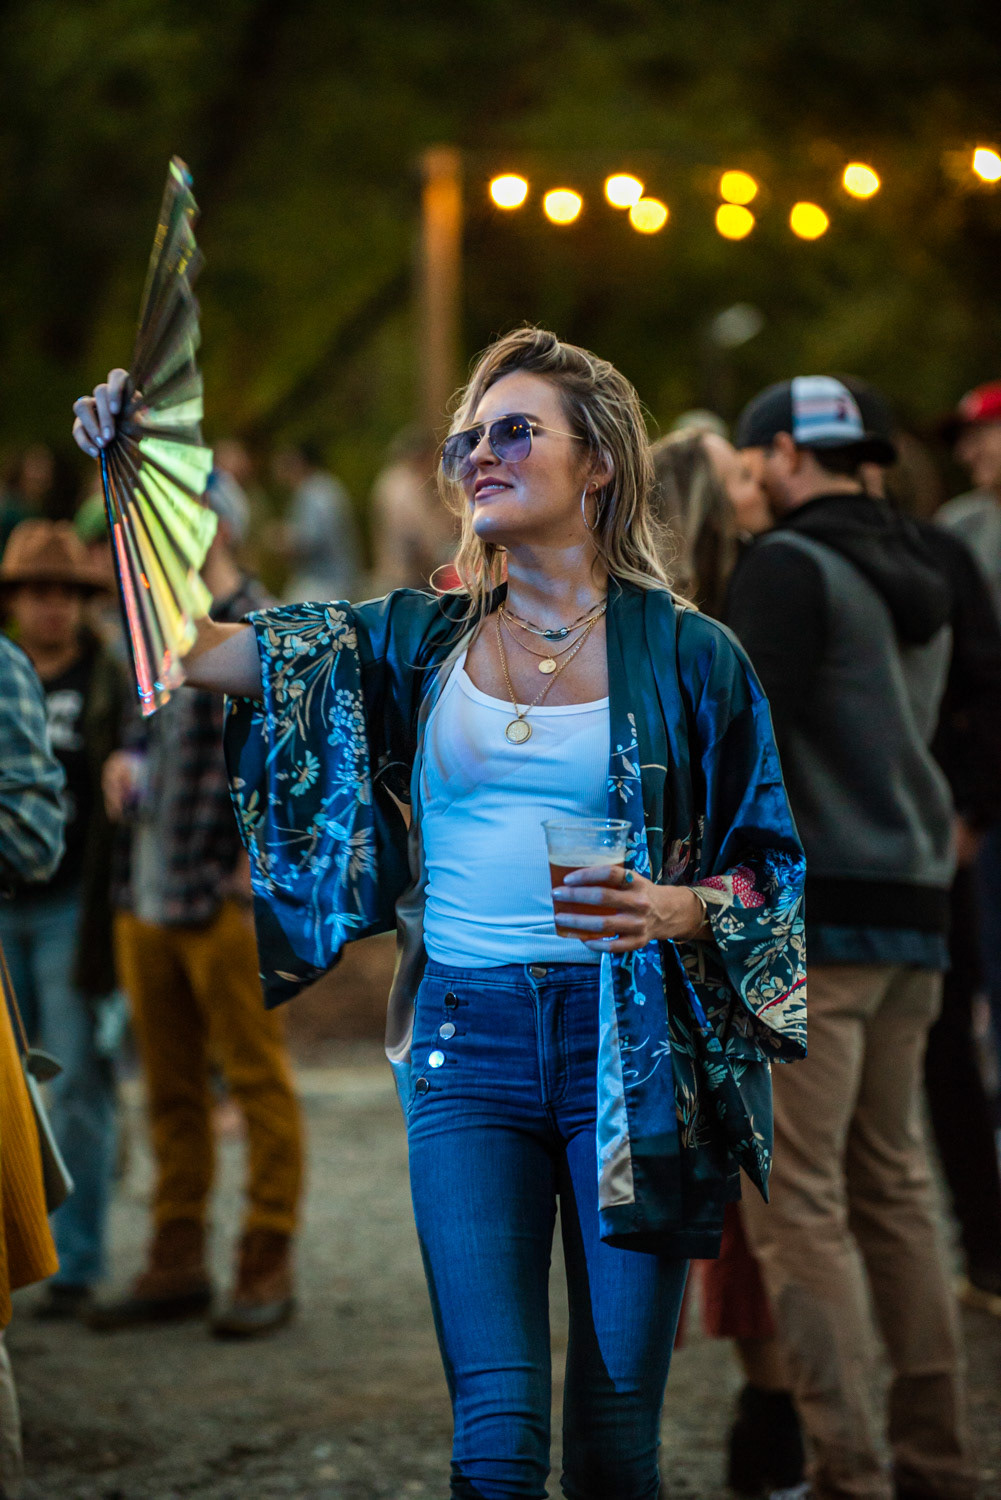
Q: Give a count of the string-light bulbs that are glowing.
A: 9